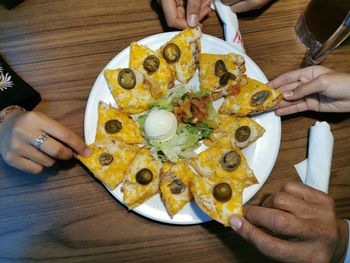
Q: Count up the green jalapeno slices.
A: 13